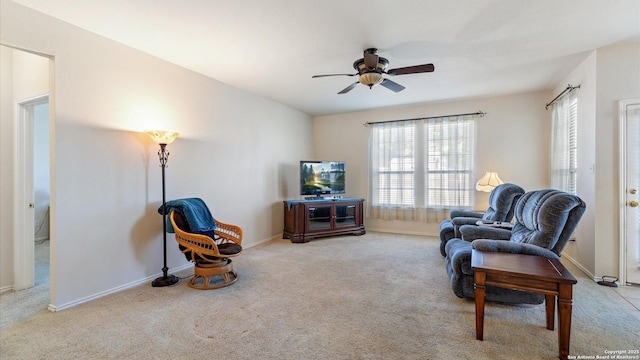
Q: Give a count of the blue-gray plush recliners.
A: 2